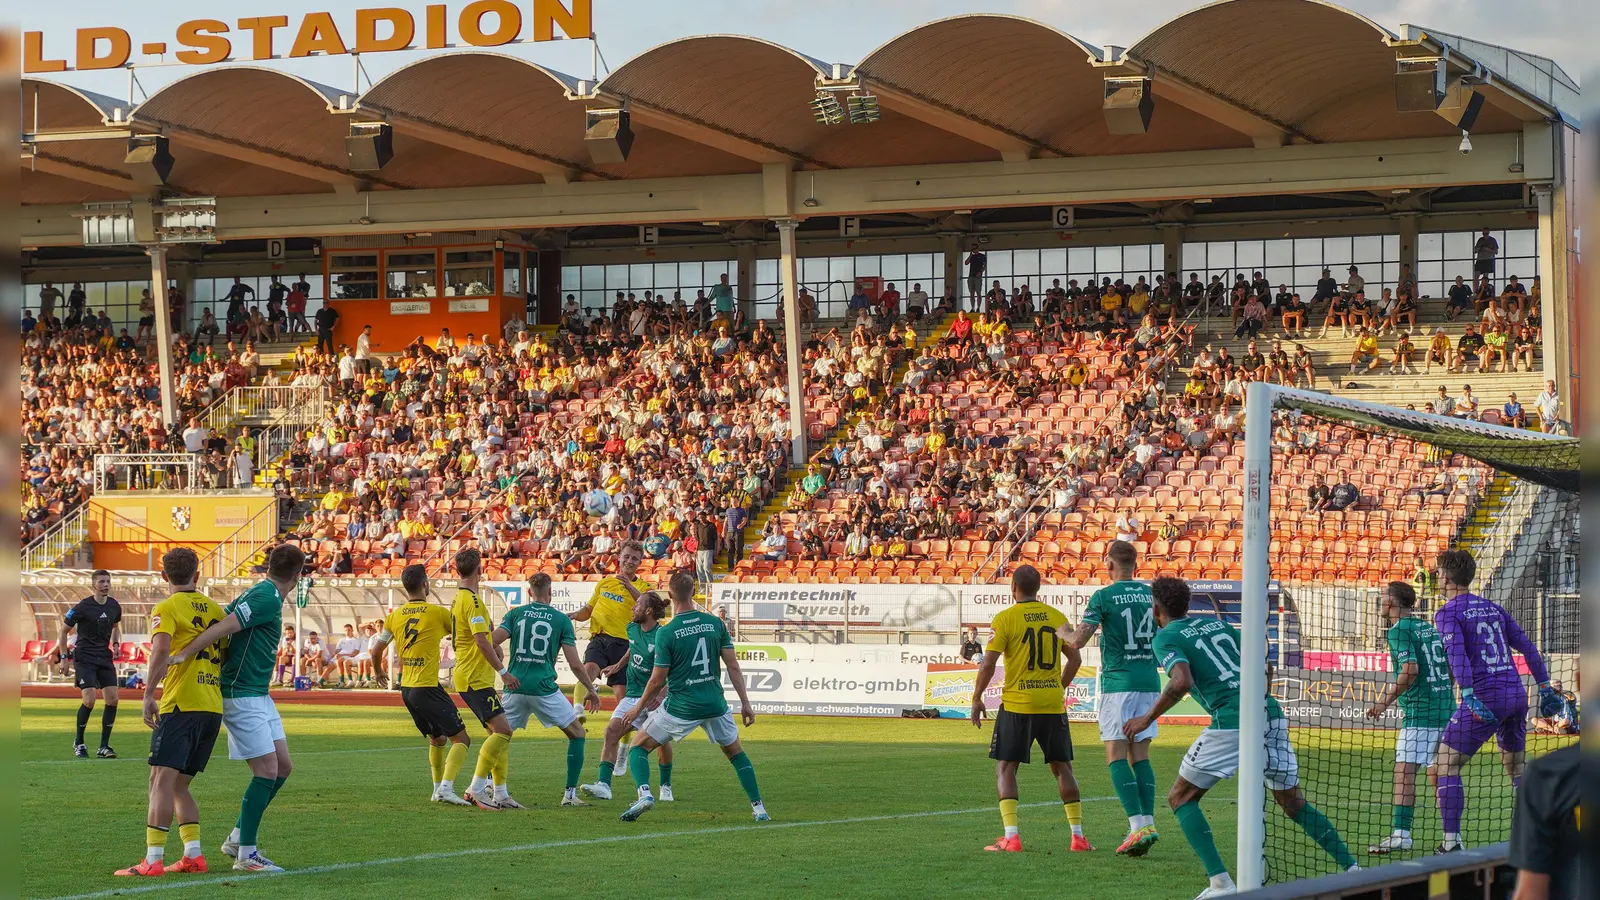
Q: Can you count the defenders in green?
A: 7